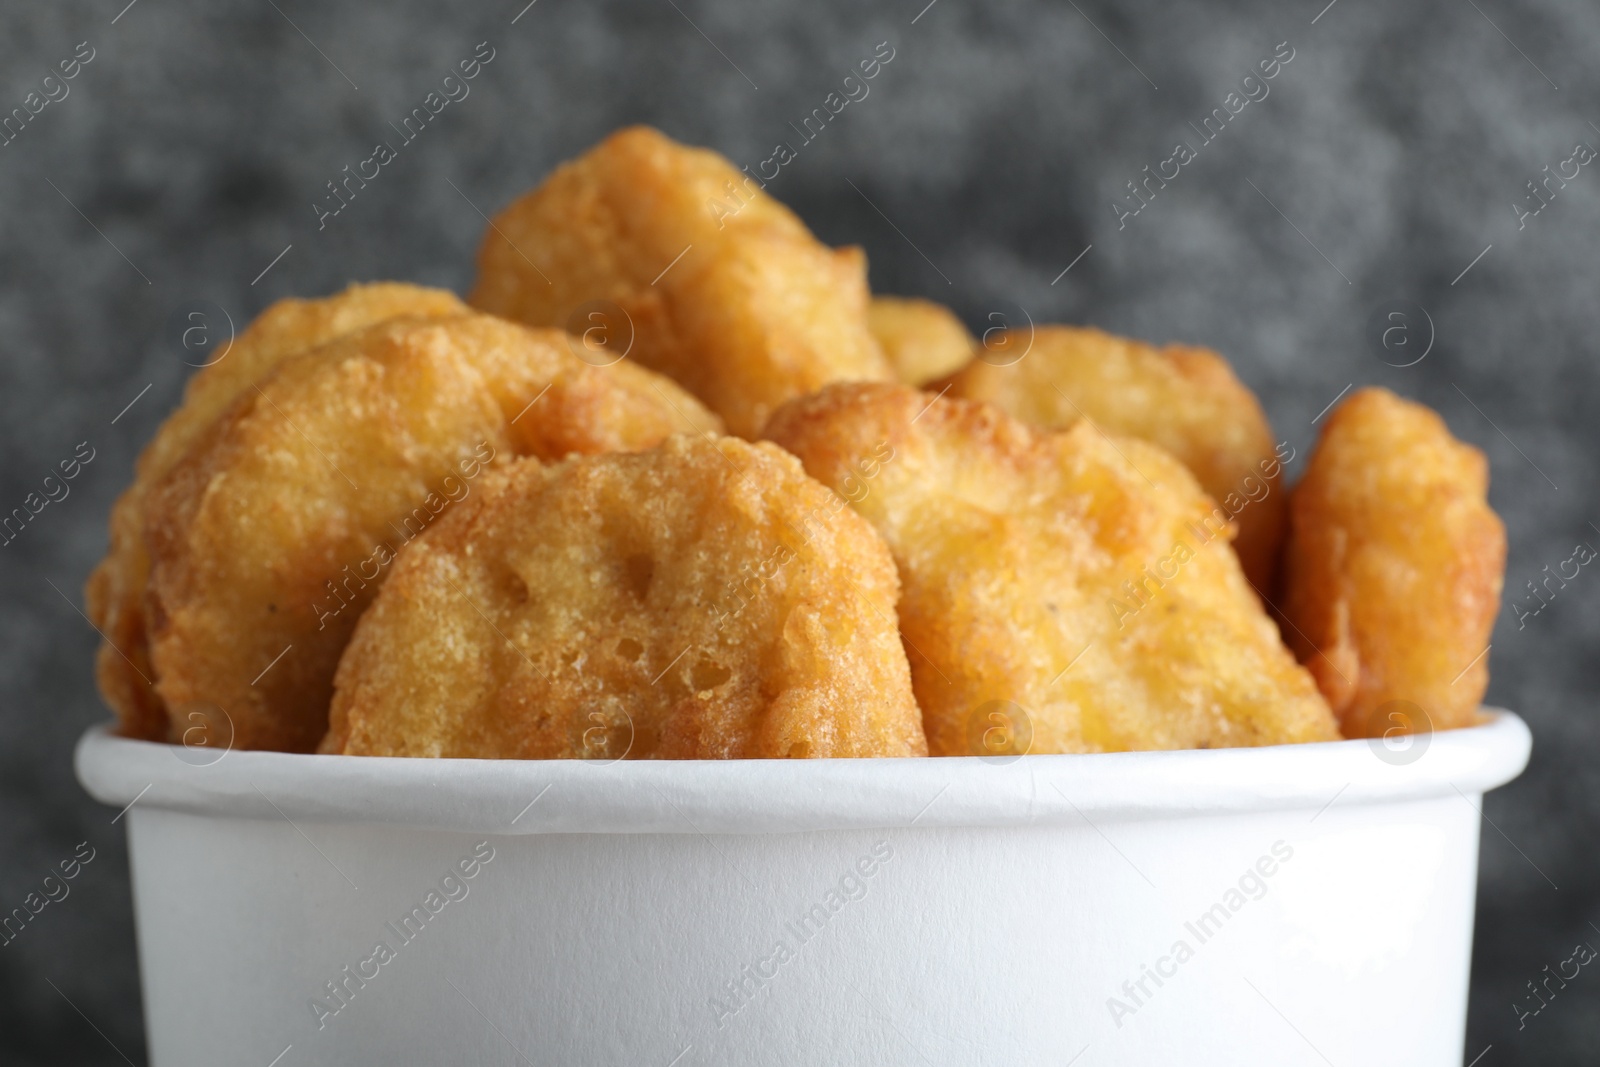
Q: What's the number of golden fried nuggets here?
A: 8